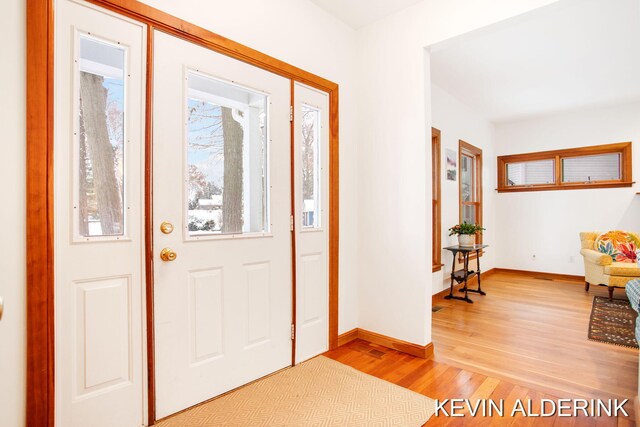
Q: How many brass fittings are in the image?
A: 2